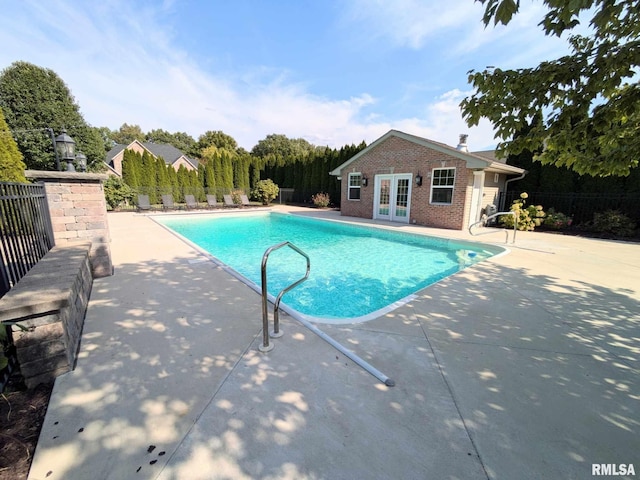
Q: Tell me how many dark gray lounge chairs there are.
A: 6